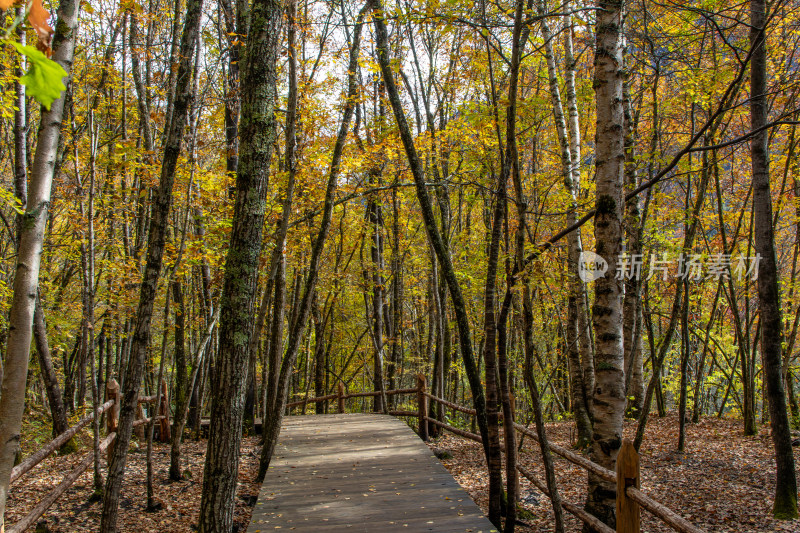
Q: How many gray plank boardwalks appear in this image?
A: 1